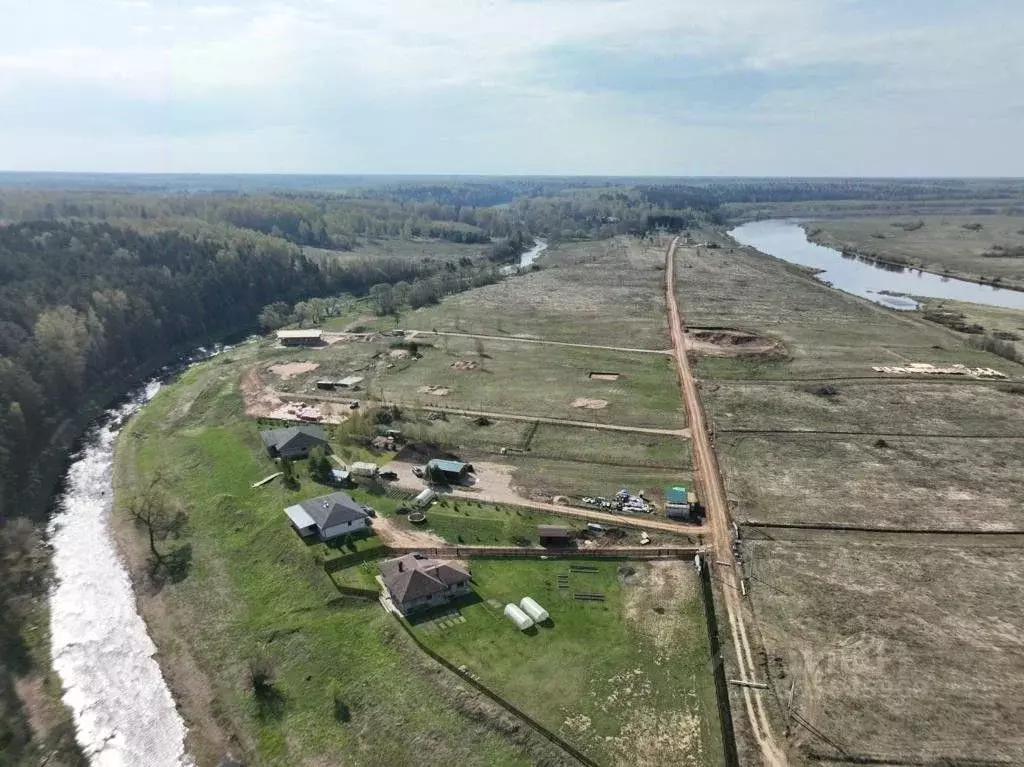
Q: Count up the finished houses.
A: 3